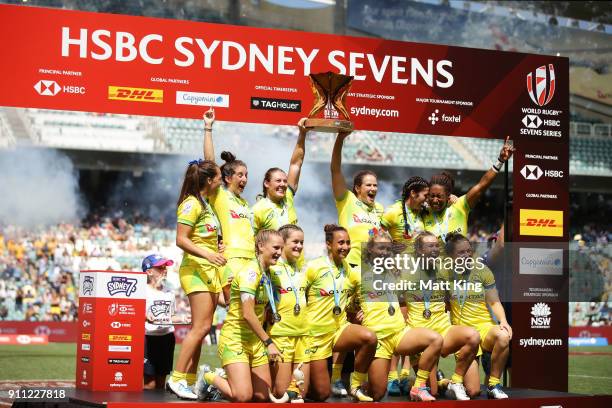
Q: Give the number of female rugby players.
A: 12